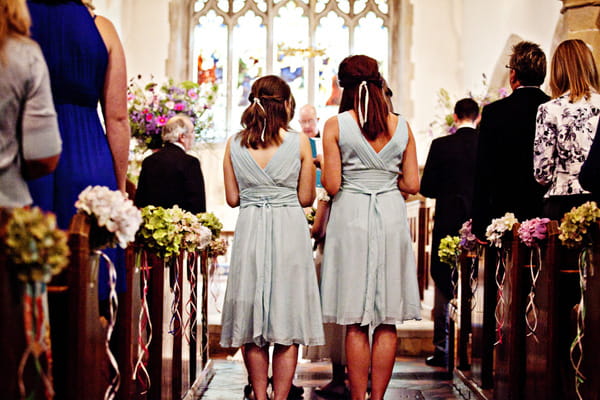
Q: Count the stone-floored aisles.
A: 1